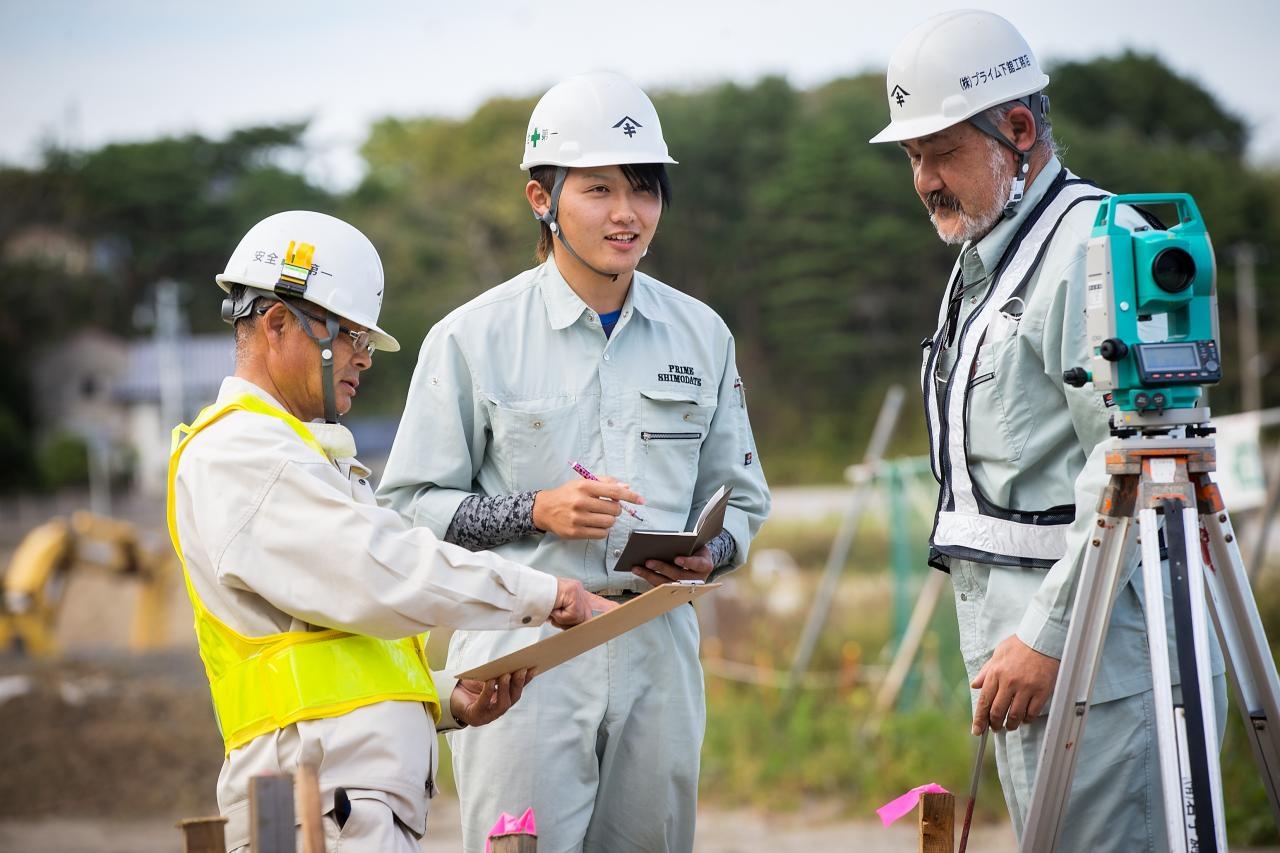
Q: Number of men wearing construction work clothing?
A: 3